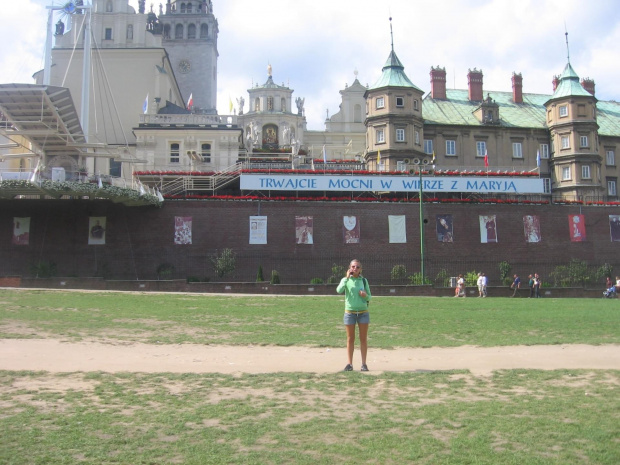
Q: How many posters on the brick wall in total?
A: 12